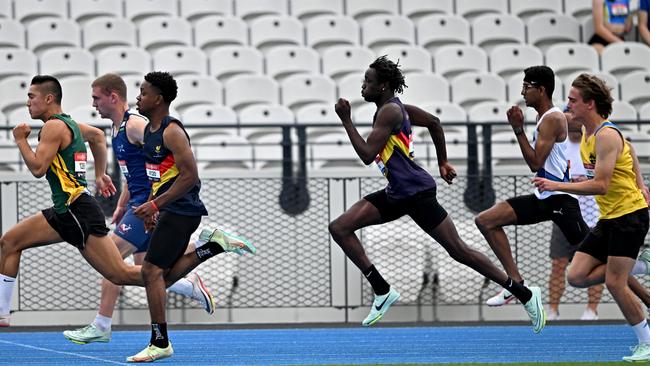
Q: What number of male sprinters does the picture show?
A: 6